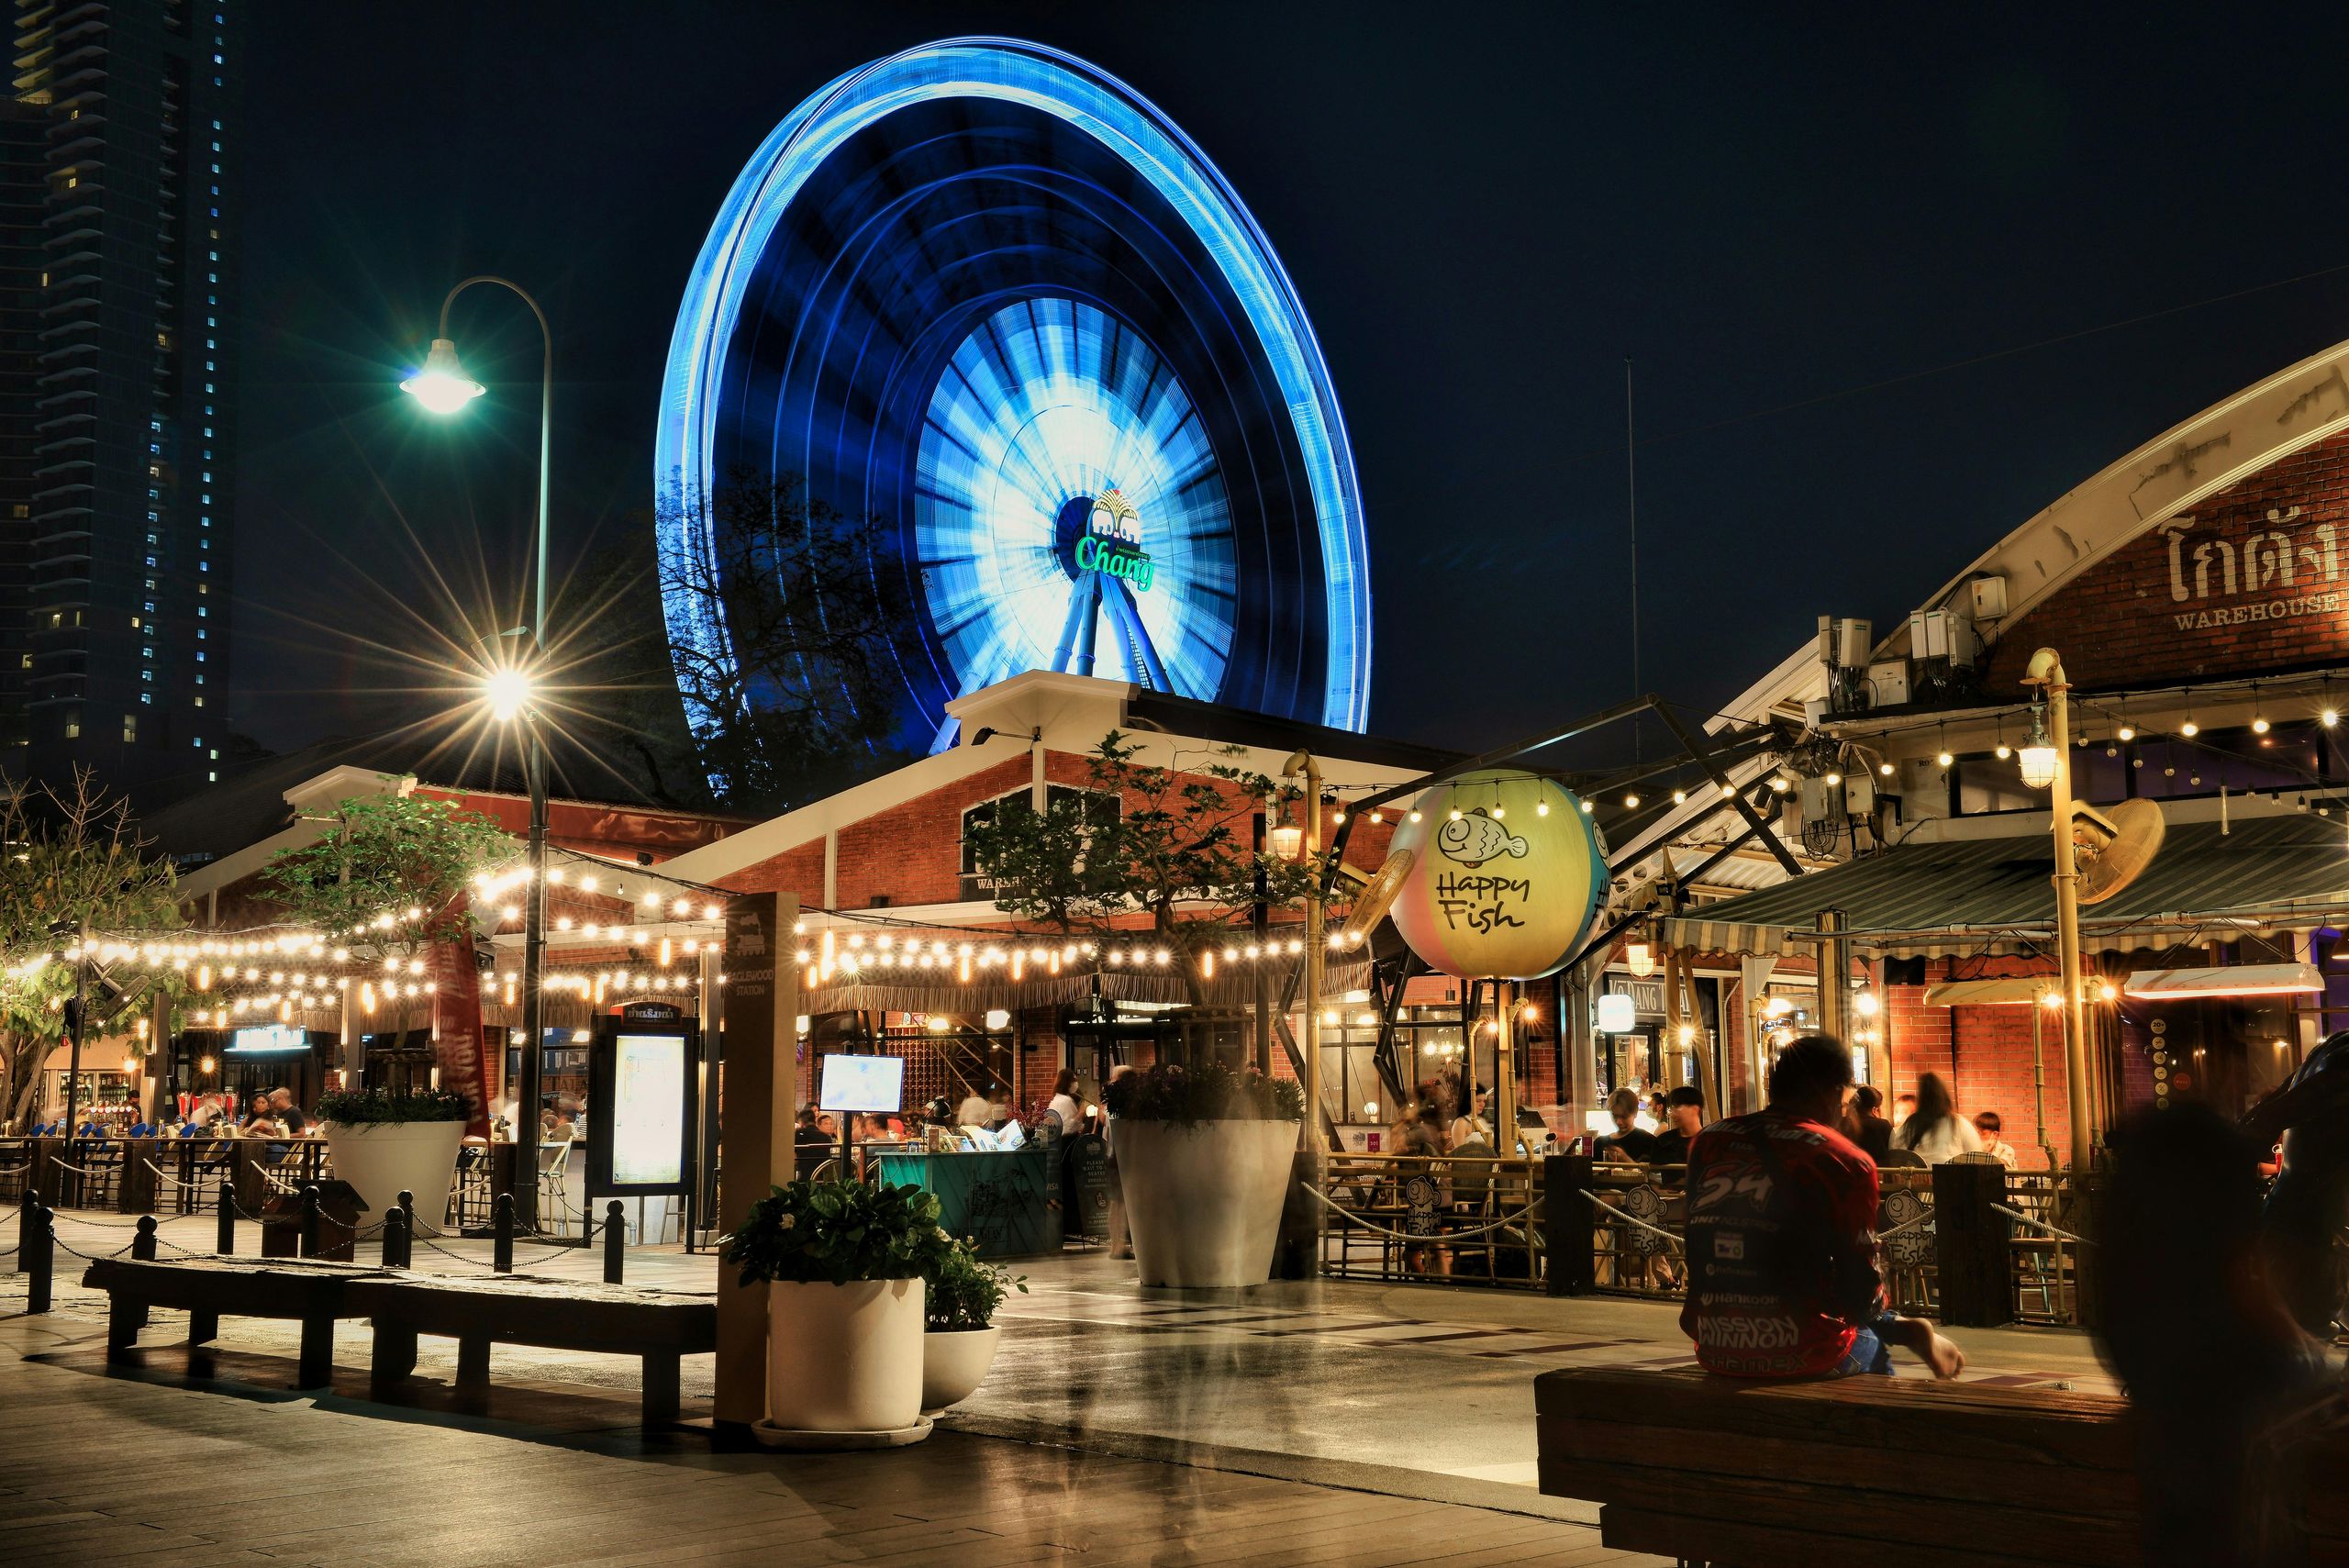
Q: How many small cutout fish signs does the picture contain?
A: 3